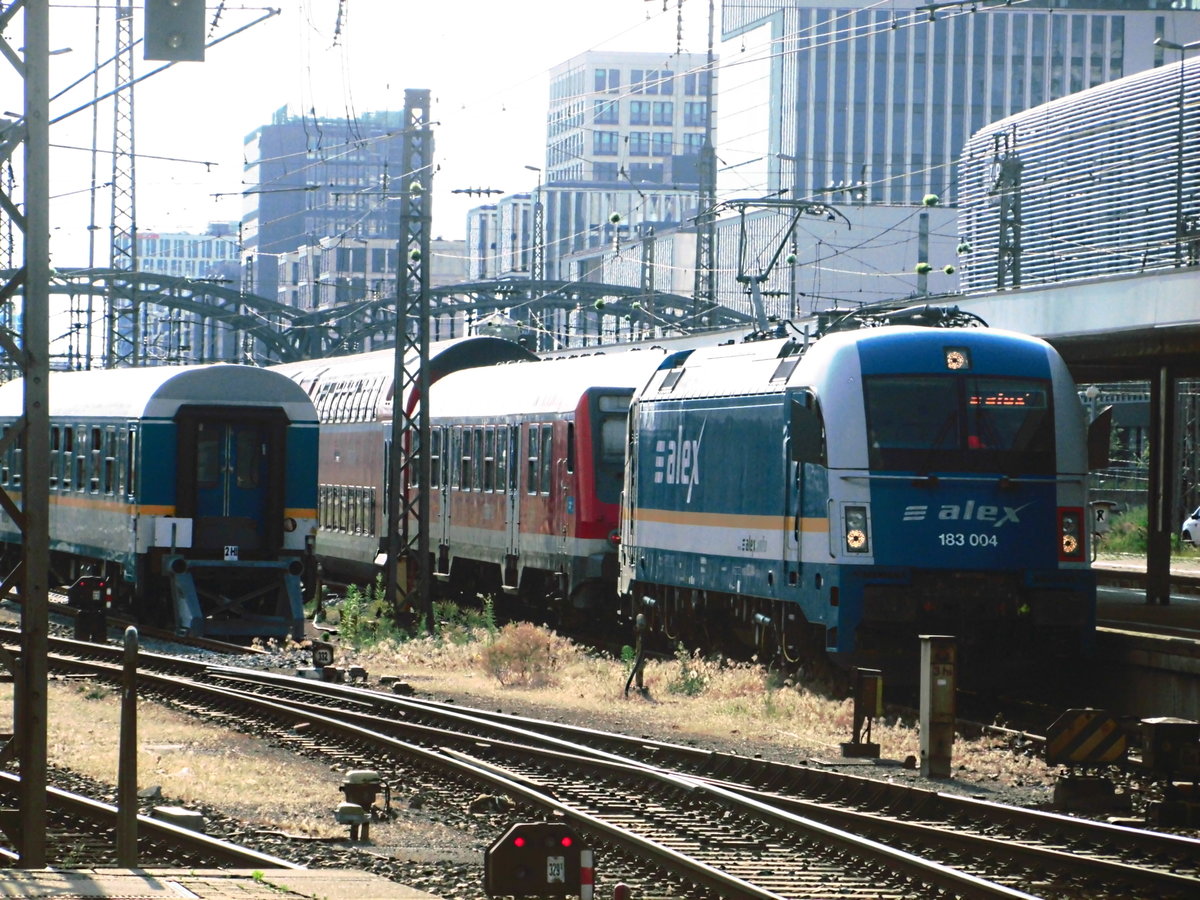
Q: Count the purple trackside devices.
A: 0